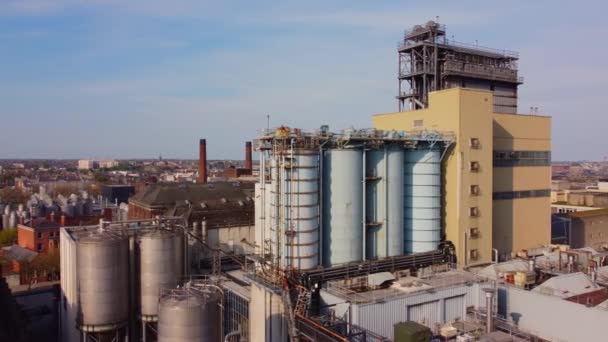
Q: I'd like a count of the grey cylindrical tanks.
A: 3